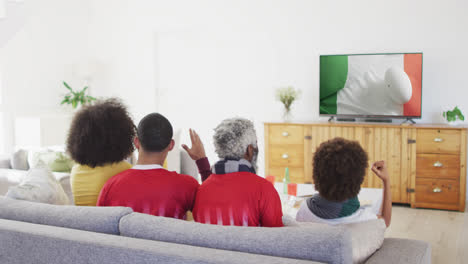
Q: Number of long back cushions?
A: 2